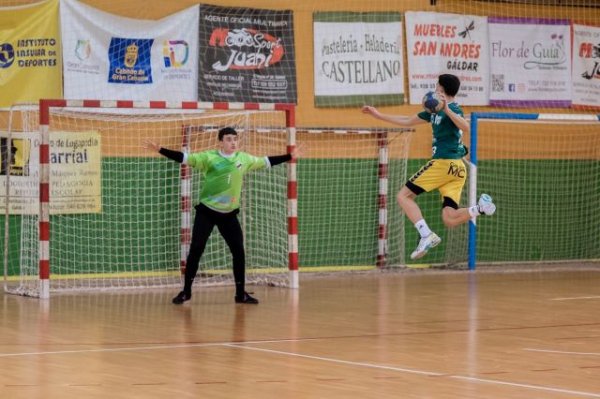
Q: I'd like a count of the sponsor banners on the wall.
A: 8